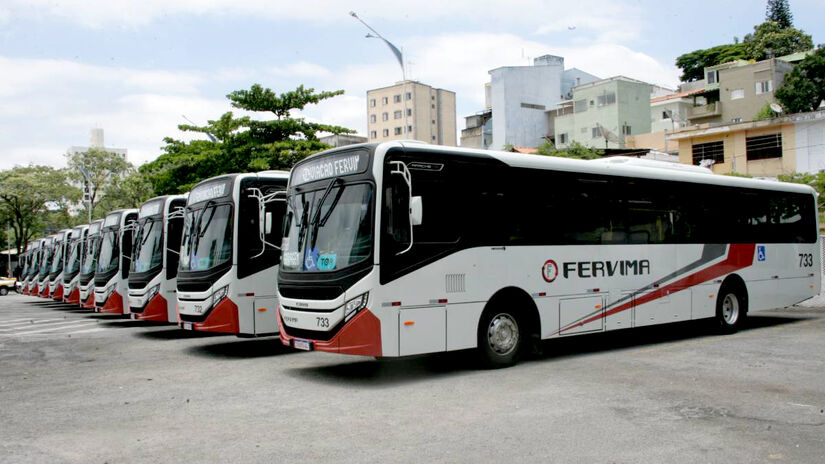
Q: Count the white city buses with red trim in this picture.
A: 10